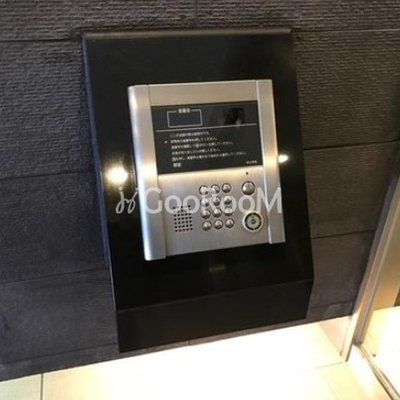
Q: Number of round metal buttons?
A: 13